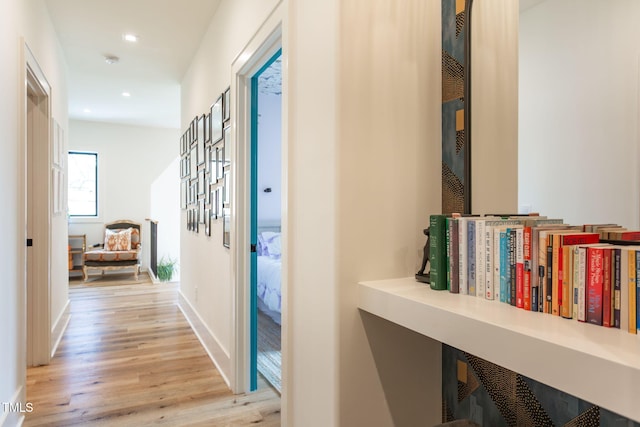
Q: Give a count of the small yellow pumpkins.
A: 0